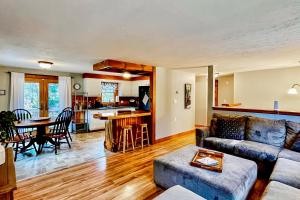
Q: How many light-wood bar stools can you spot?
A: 2